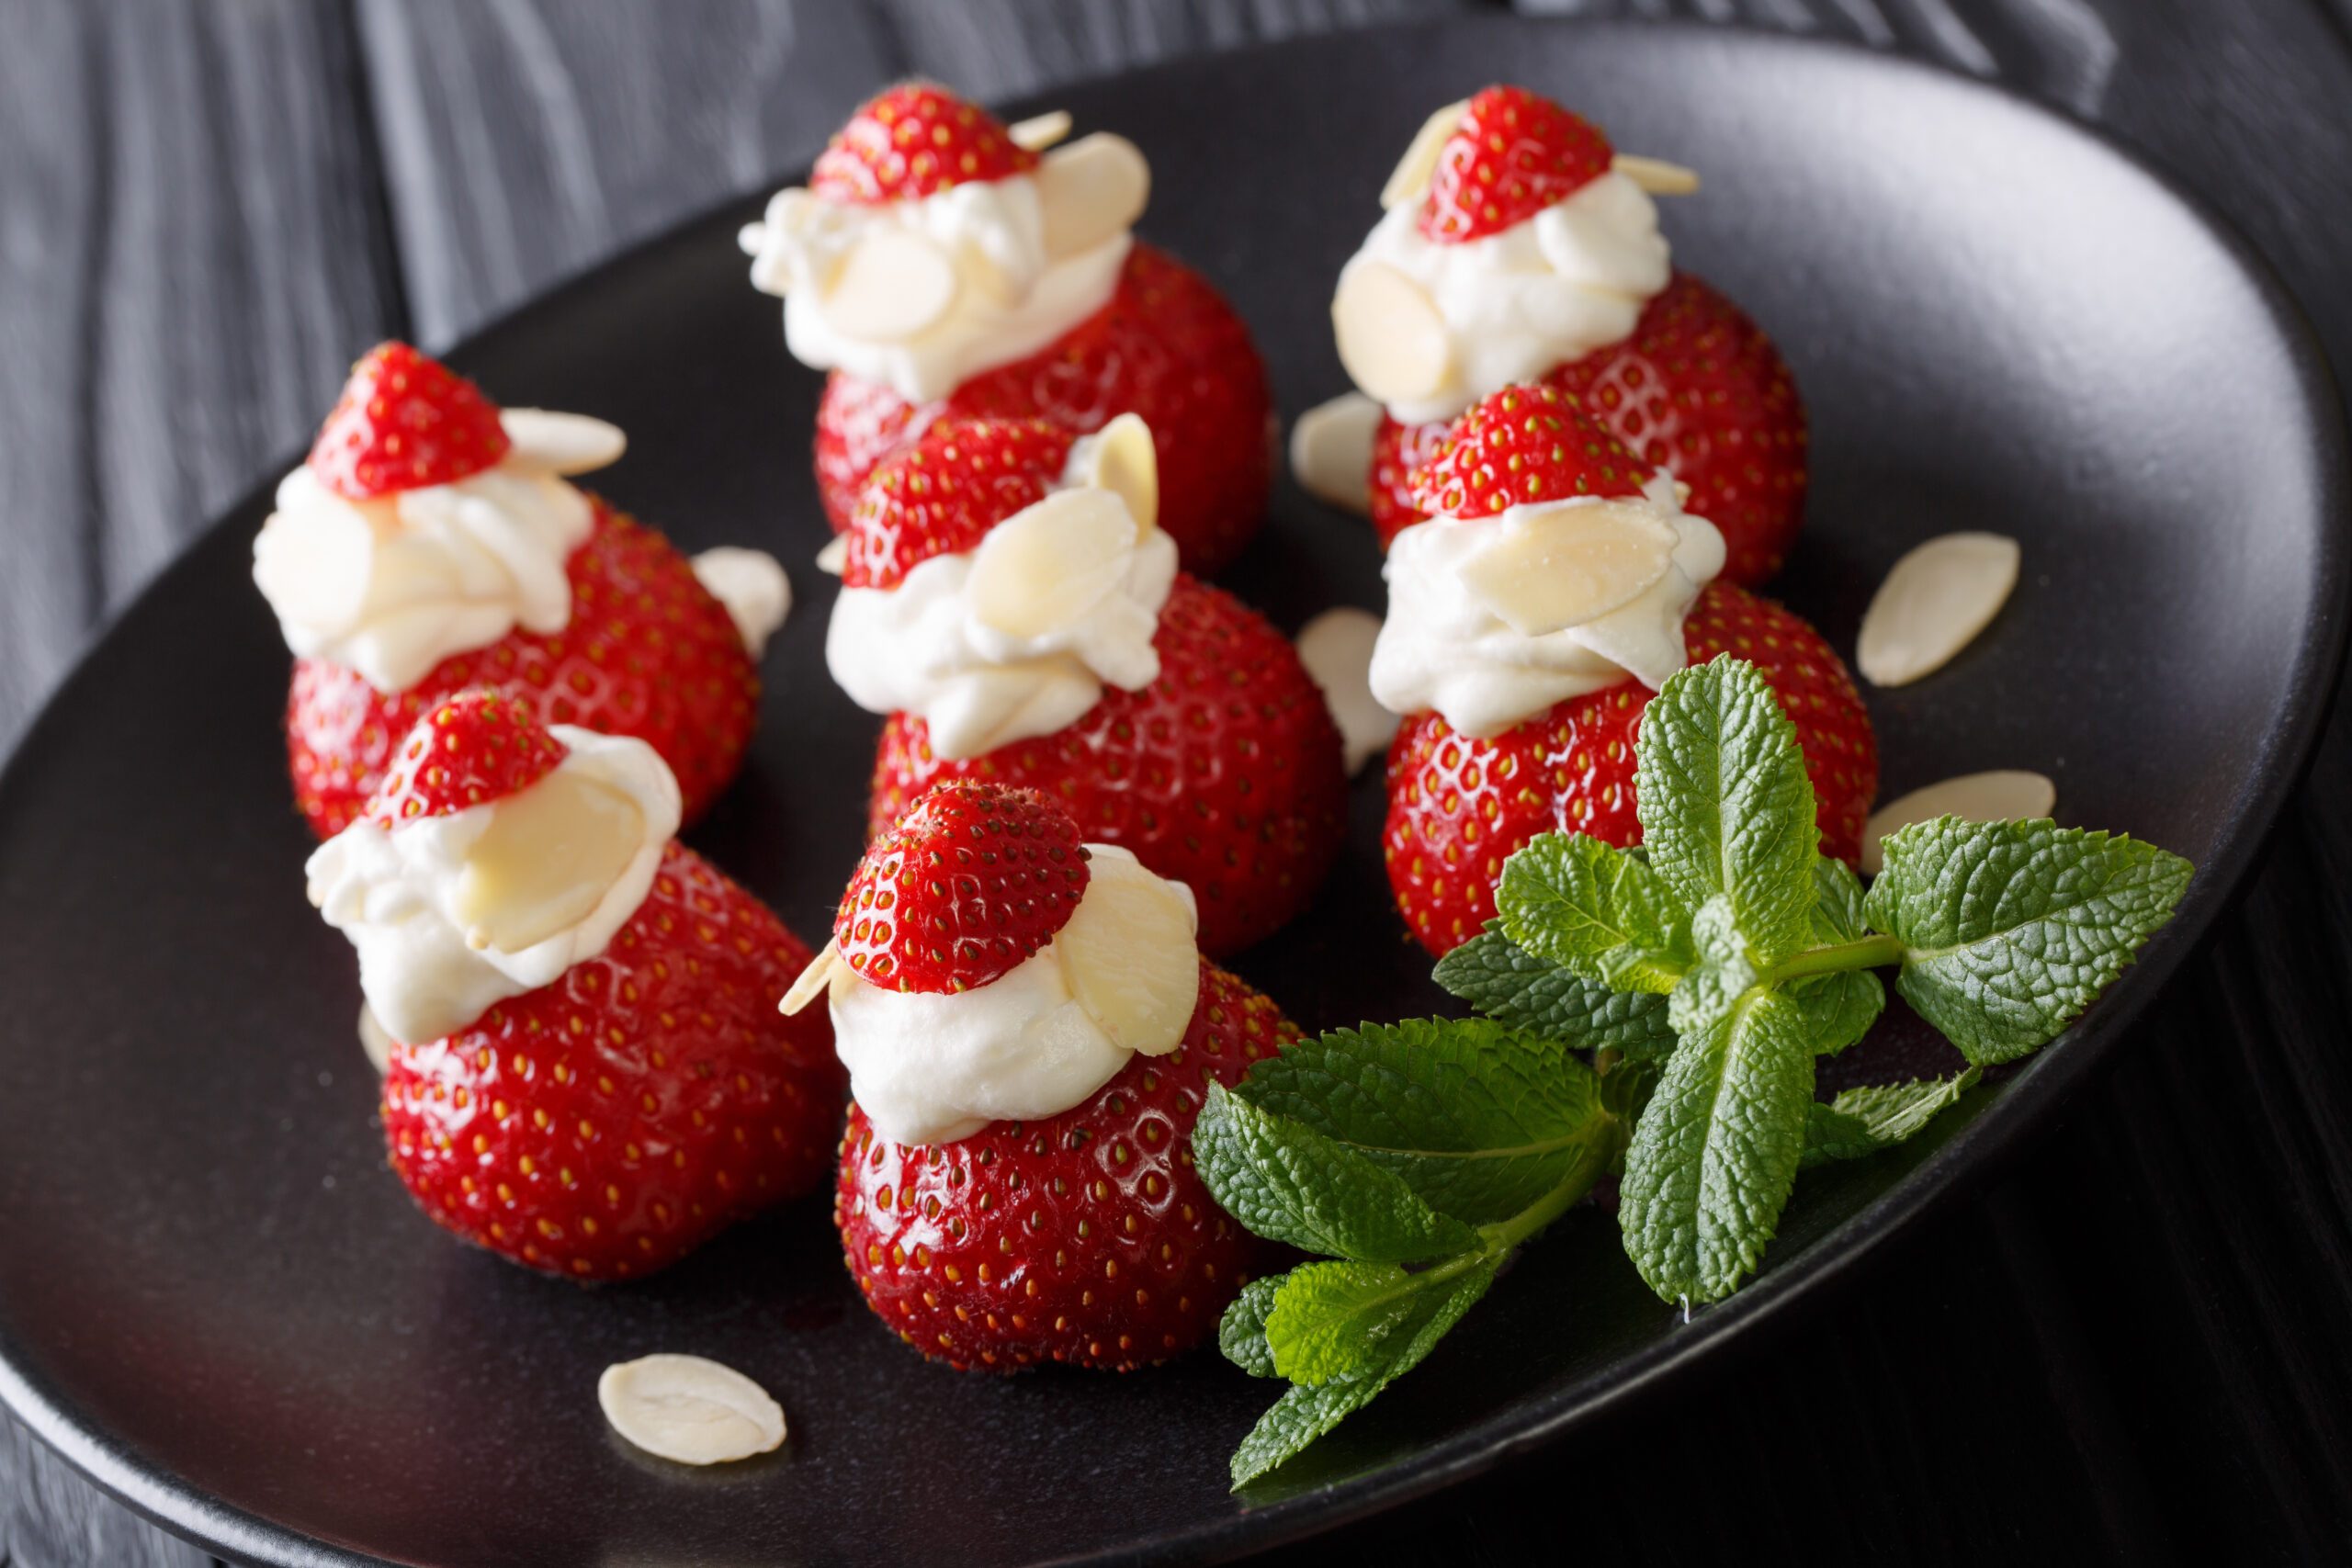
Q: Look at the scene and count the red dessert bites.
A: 7